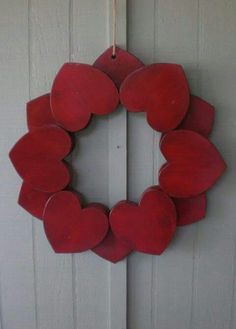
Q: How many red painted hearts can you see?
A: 12